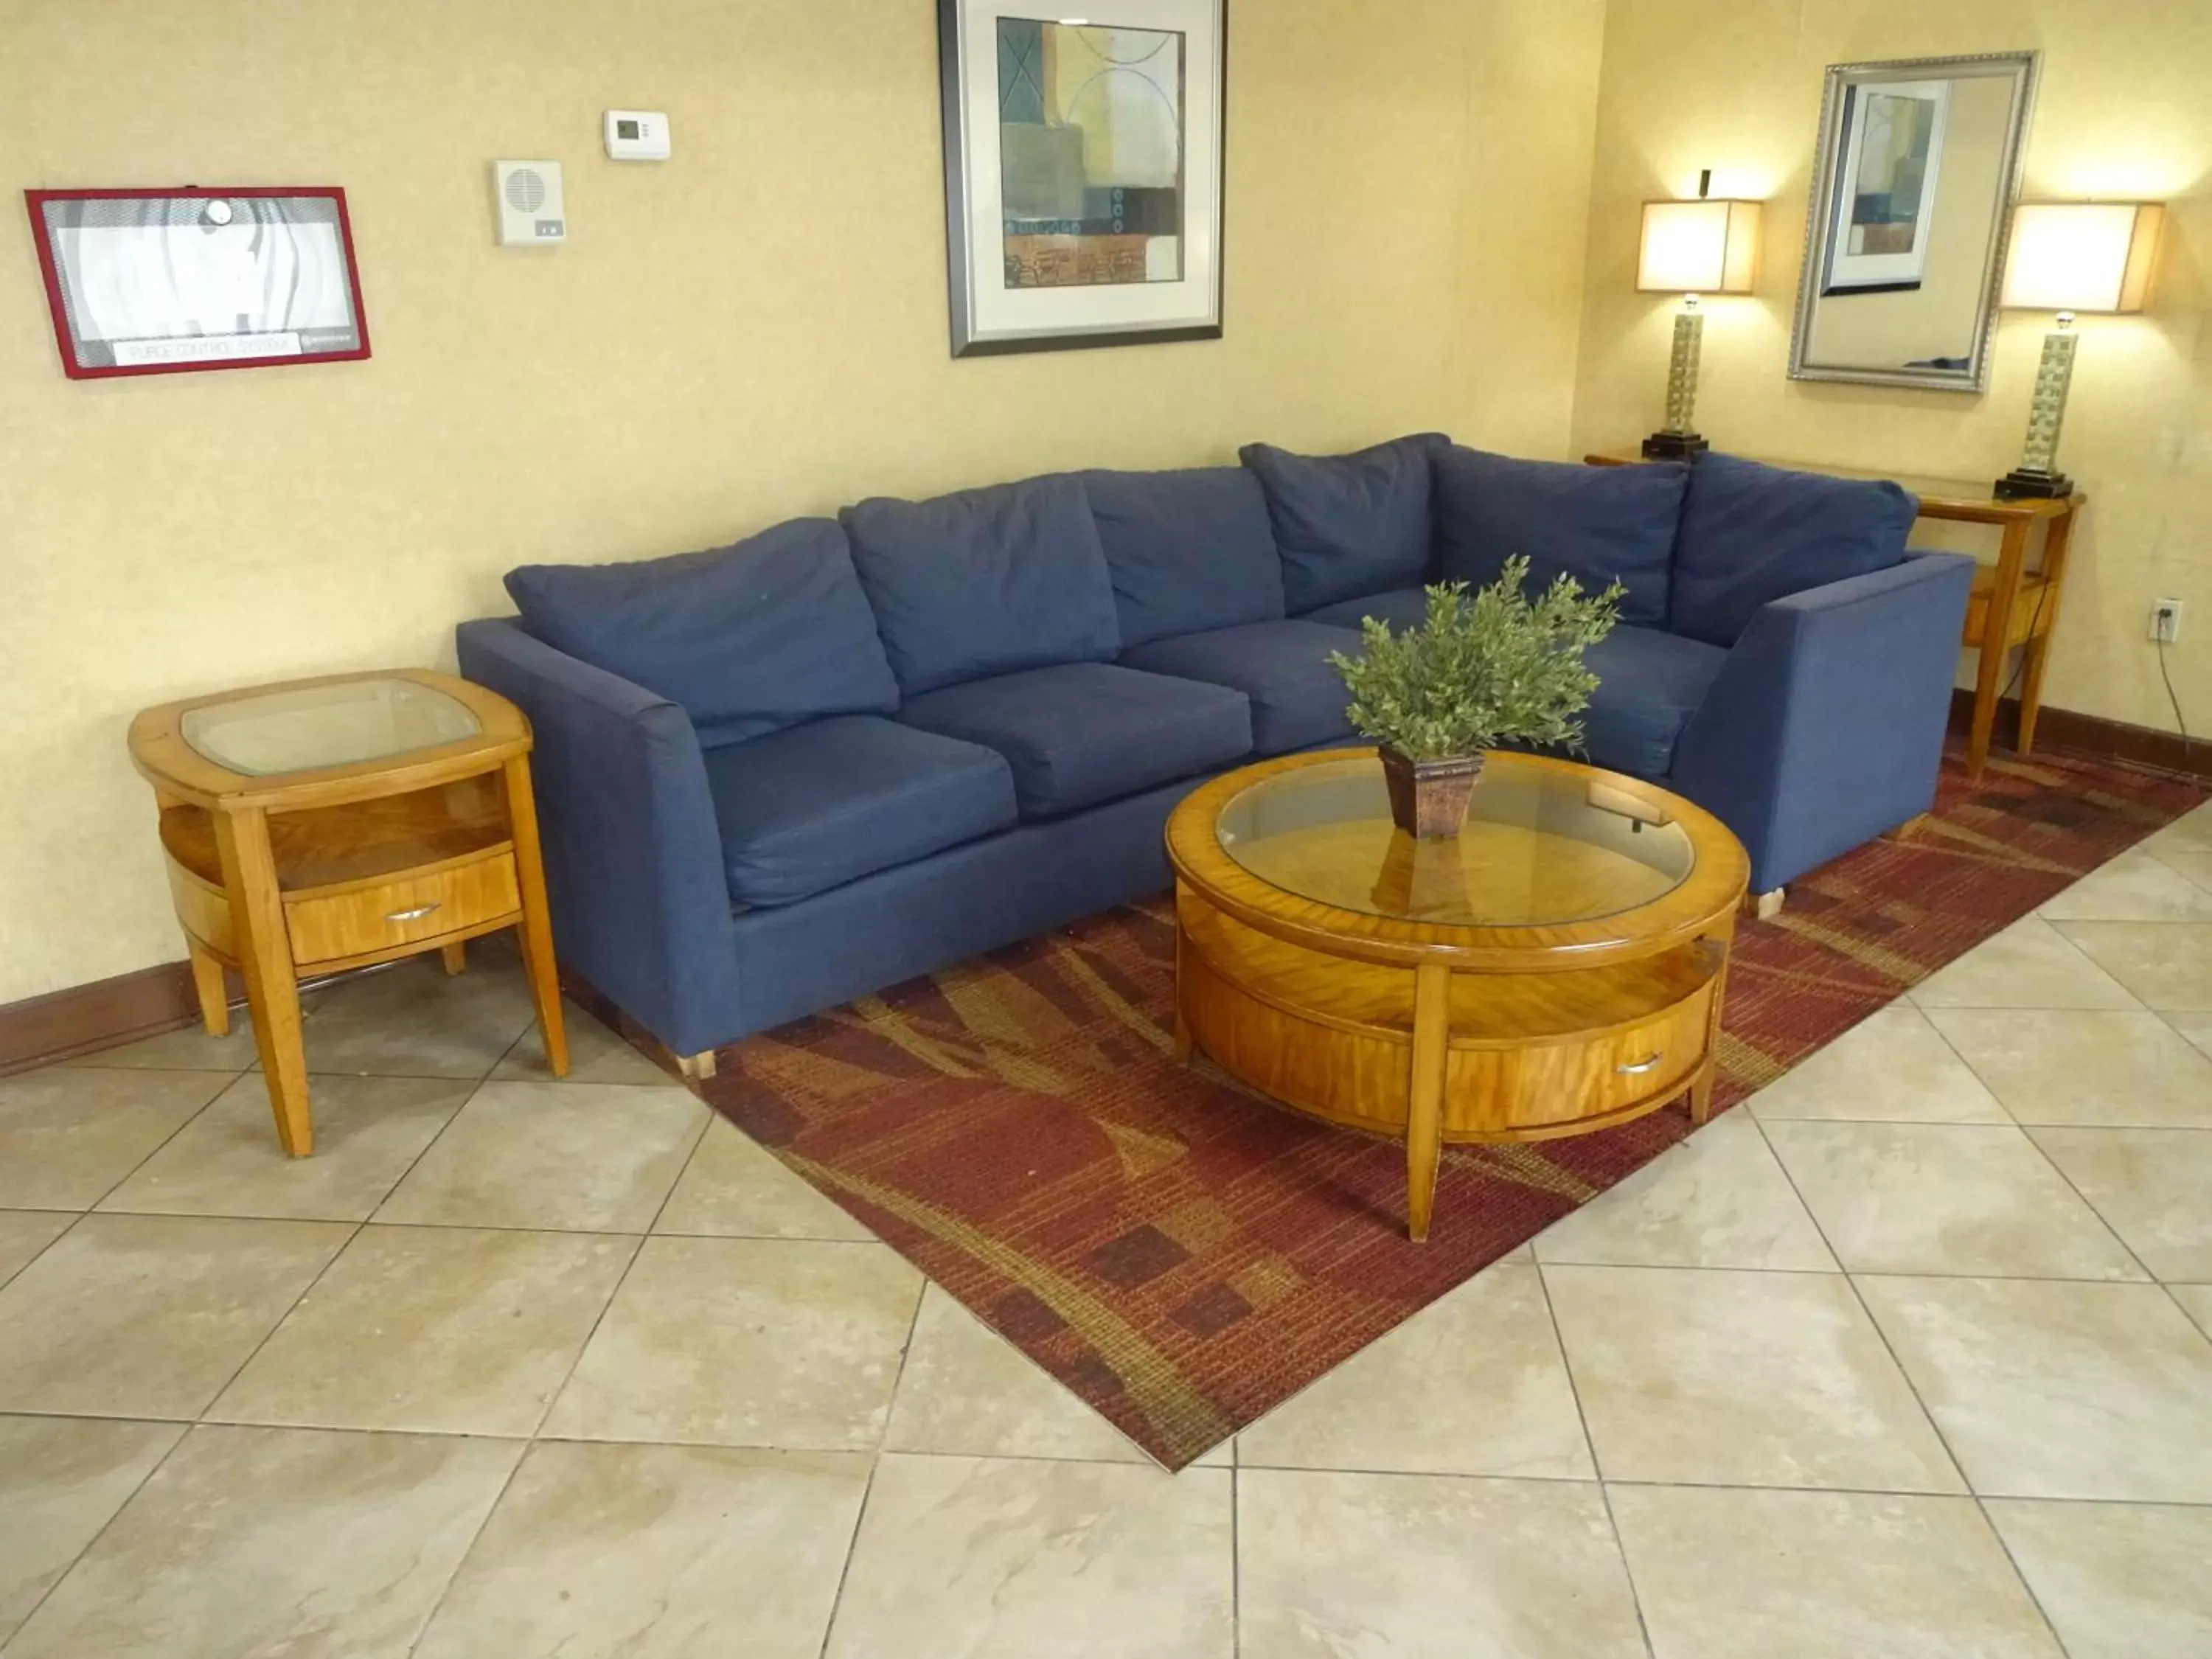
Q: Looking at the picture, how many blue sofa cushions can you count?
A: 11